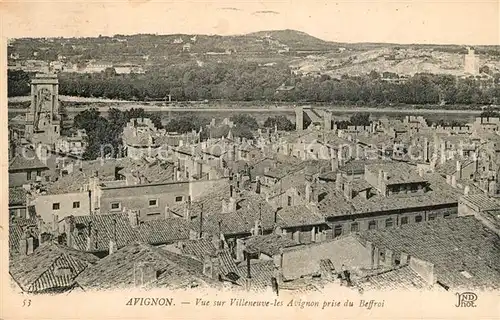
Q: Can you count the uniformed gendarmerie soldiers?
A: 0